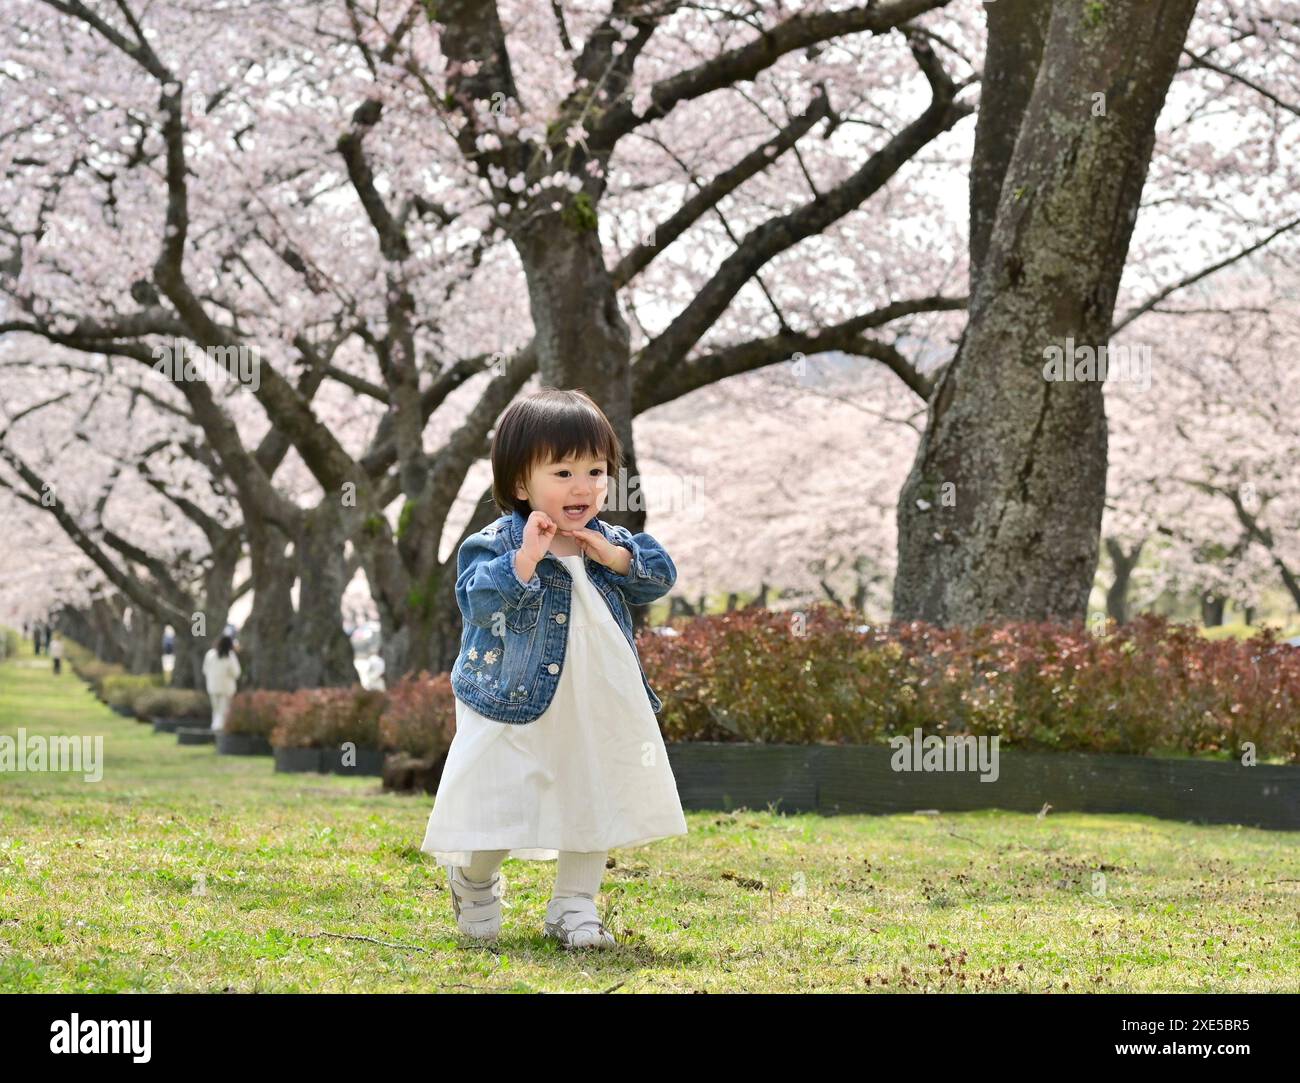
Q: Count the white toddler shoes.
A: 2